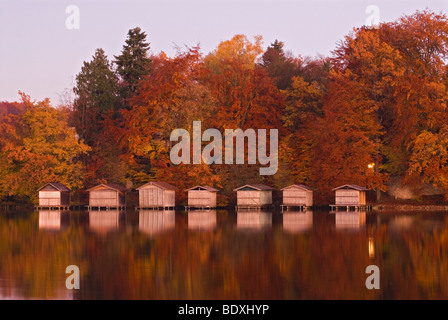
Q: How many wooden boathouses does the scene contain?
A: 7